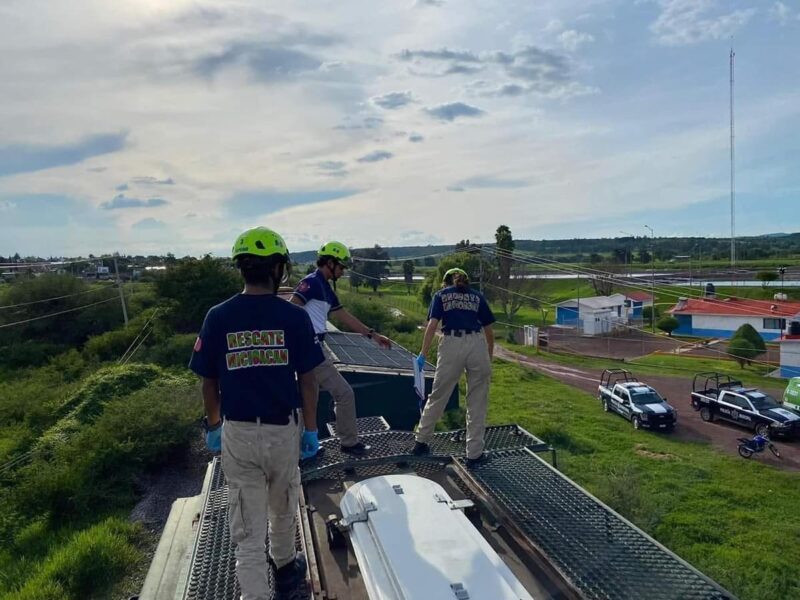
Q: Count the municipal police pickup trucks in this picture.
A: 2